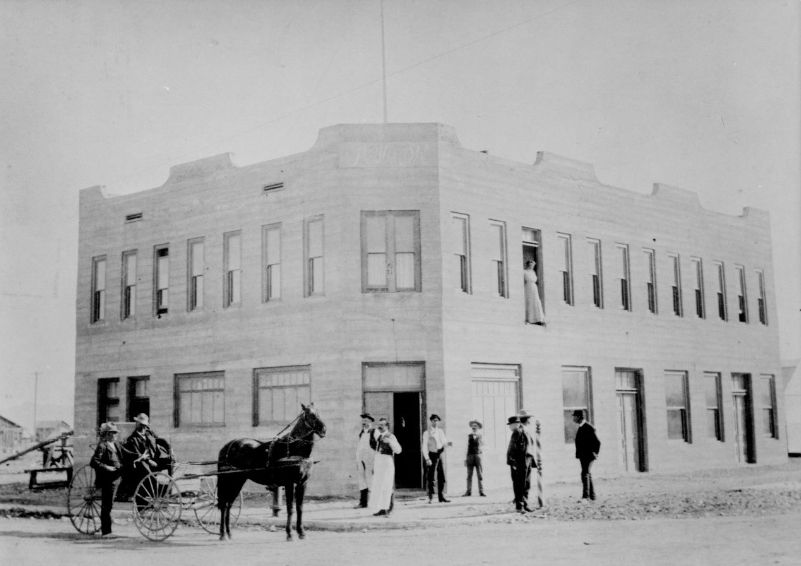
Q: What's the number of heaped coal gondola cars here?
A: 0